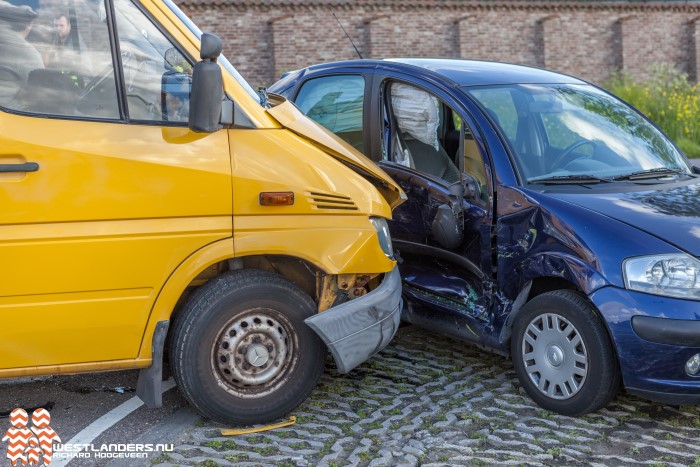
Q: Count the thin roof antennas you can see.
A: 1